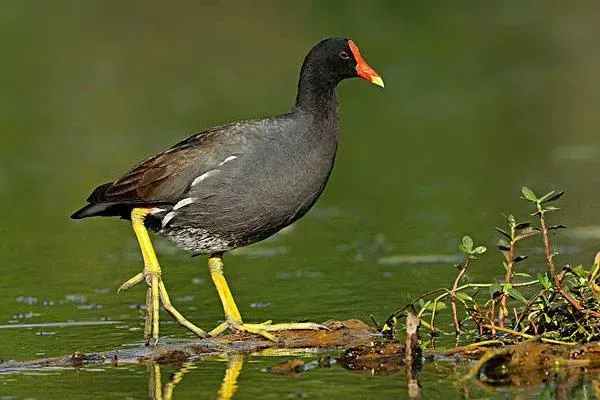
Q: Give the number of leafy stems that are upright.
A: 3